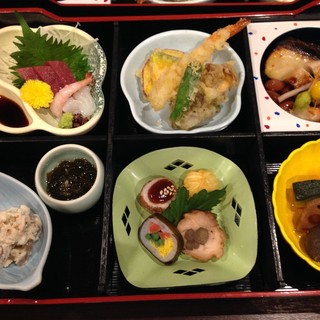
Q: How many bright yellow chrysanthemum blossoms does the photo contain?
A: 1